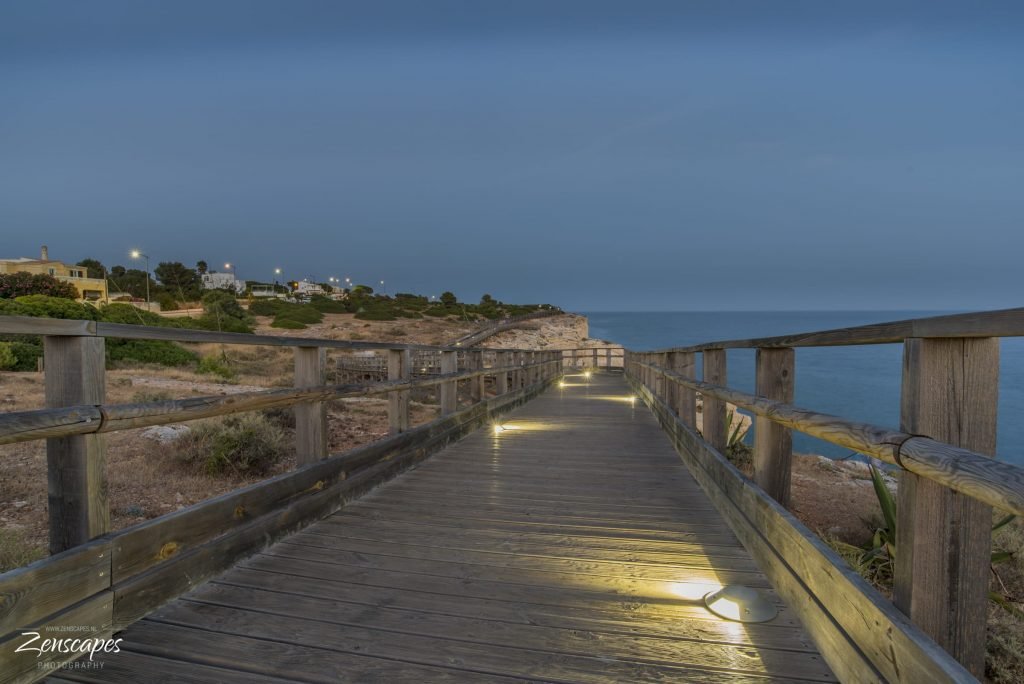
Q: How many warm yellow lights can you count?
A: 5